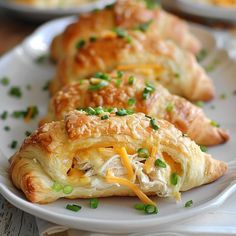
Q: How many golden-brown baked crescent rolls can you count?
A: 4